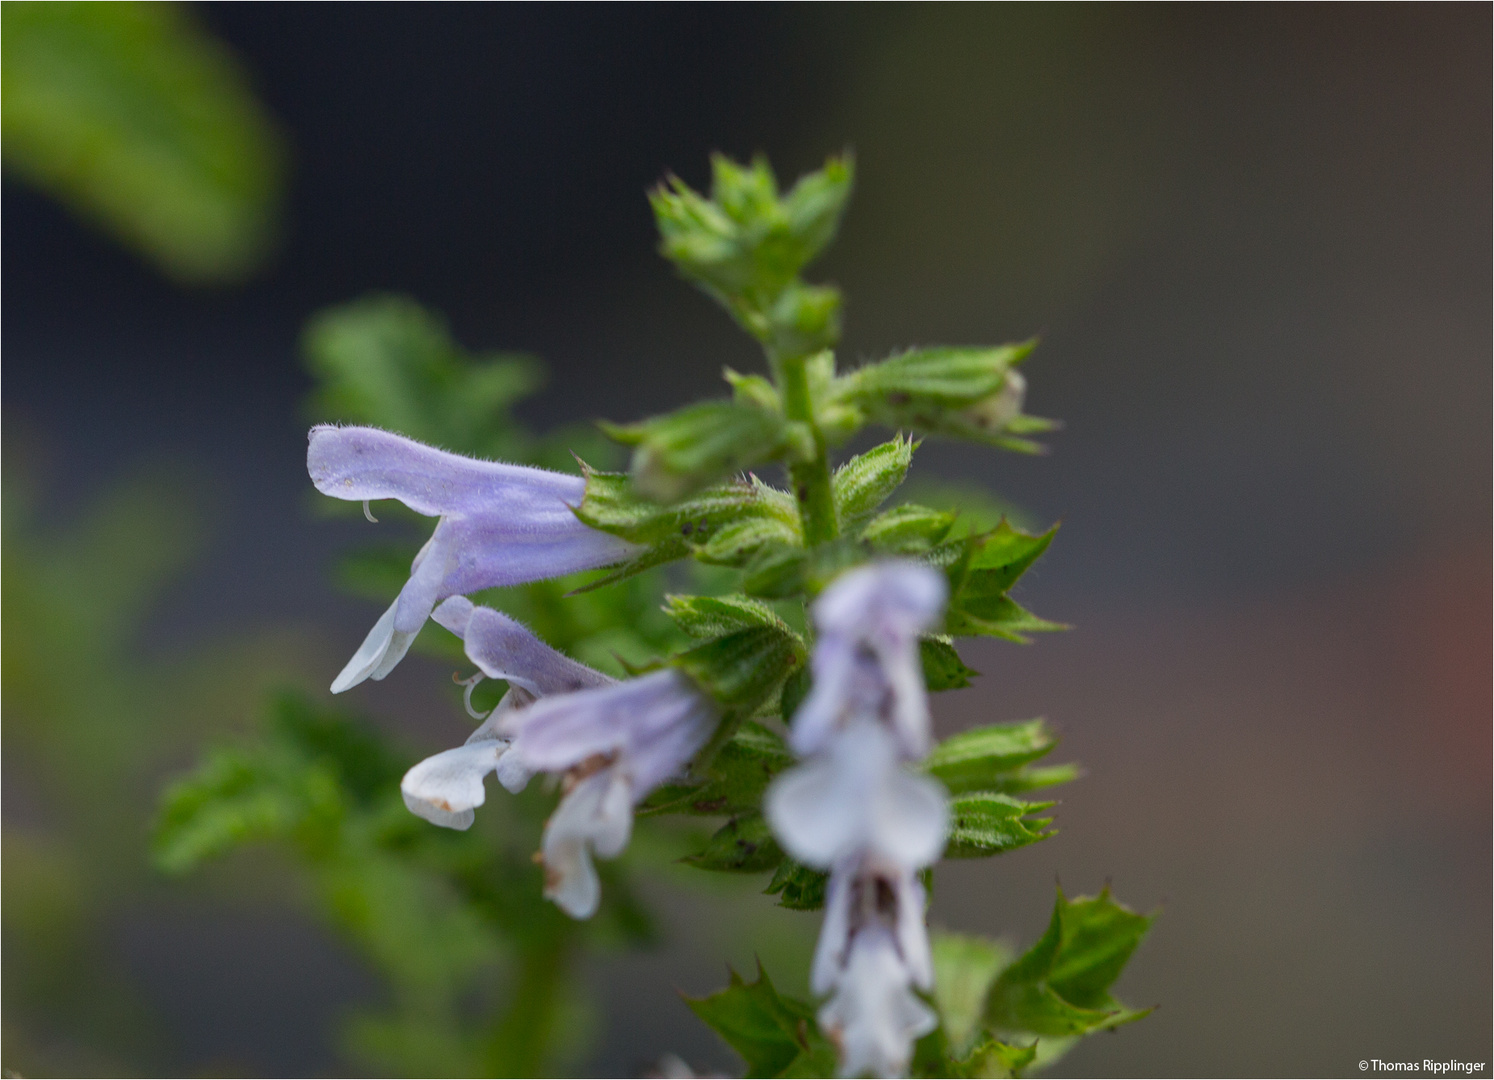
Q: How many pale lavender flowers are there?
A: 5